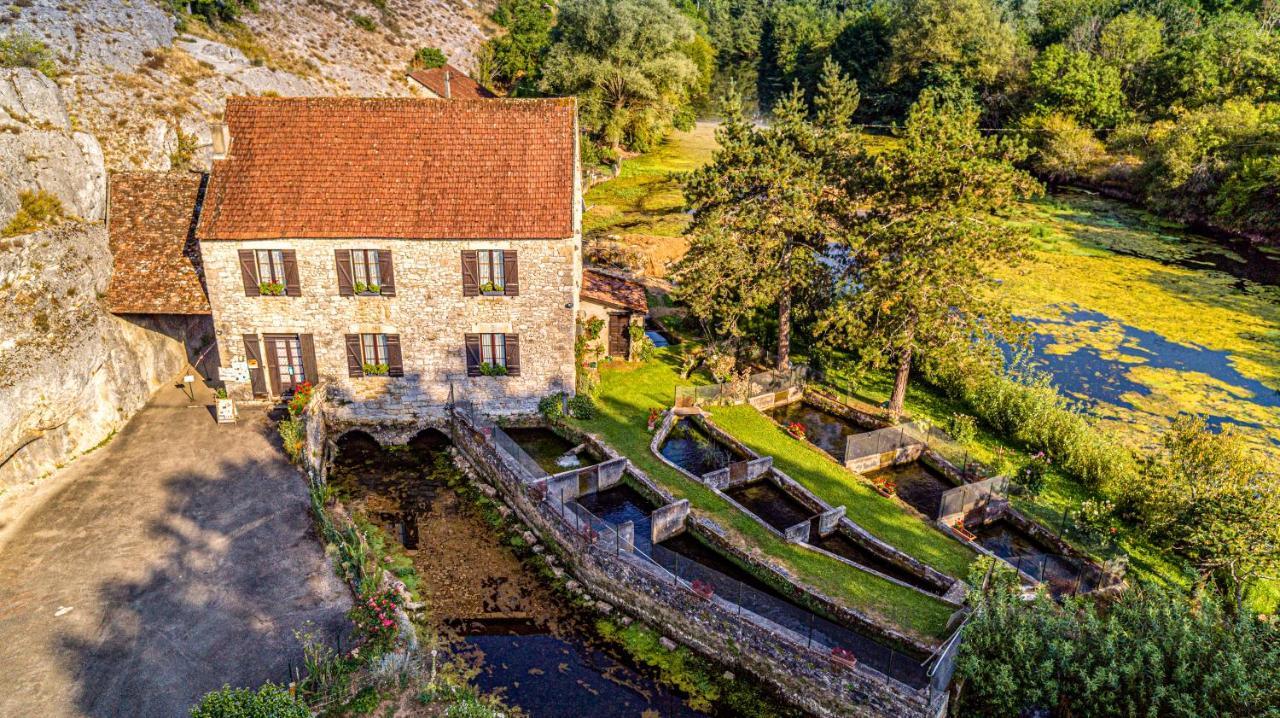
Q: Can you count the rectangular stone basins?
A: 9